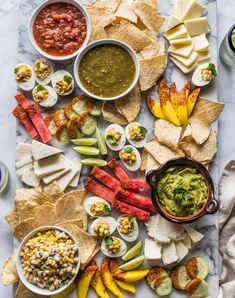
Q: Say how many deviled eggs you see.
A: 12